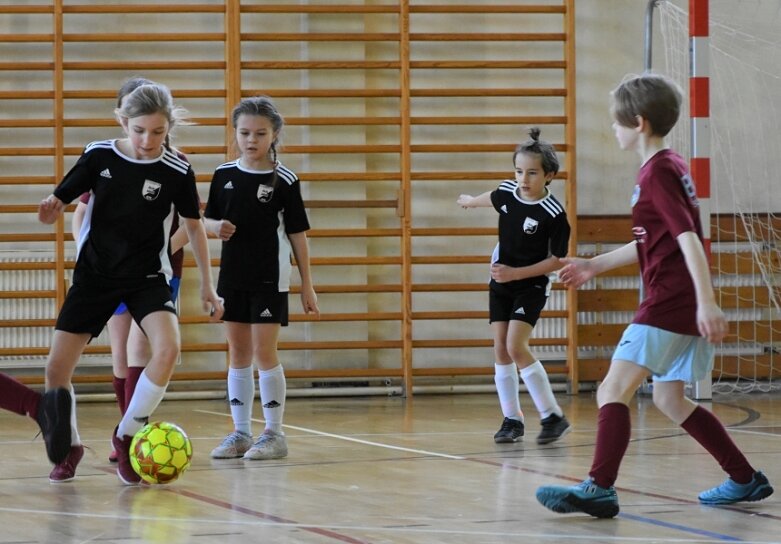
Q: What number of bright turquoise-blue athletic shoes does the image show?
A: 2